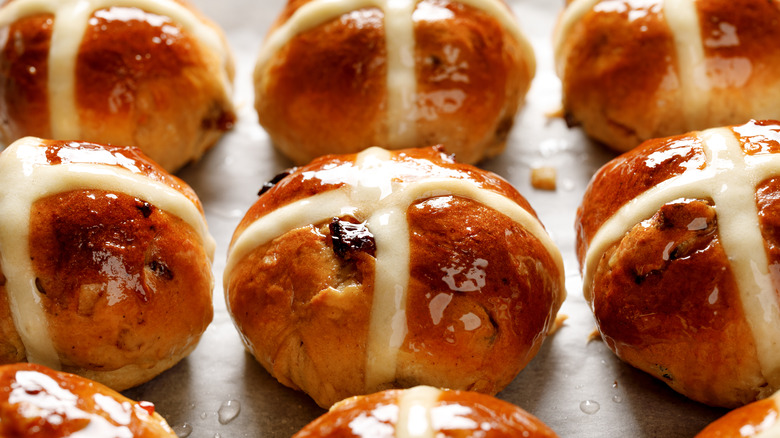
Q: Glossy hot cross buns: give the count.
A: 9